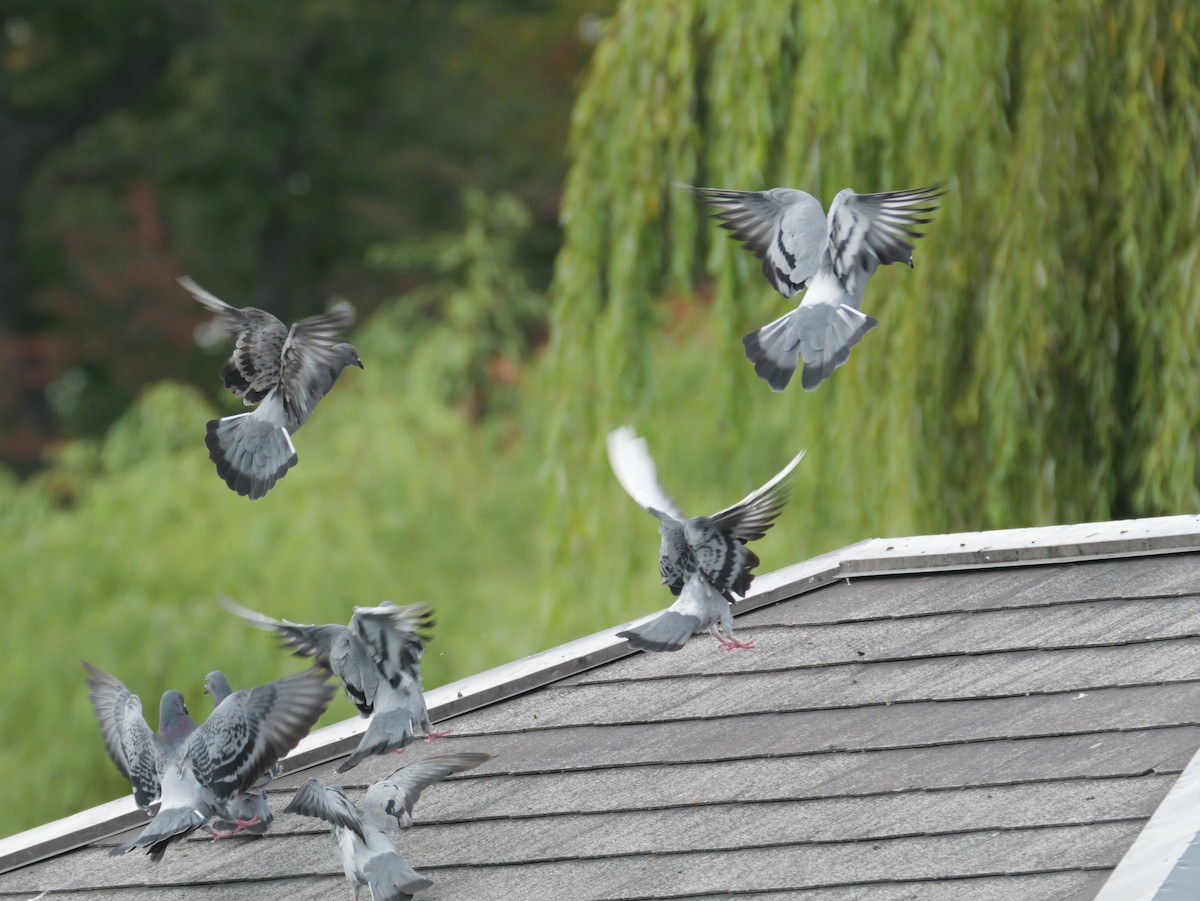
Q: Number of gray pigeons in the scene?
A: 7